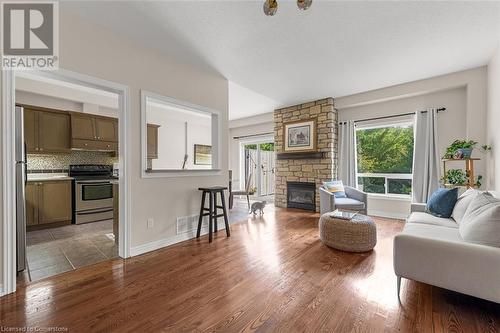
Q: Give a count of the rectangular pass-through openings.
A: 1